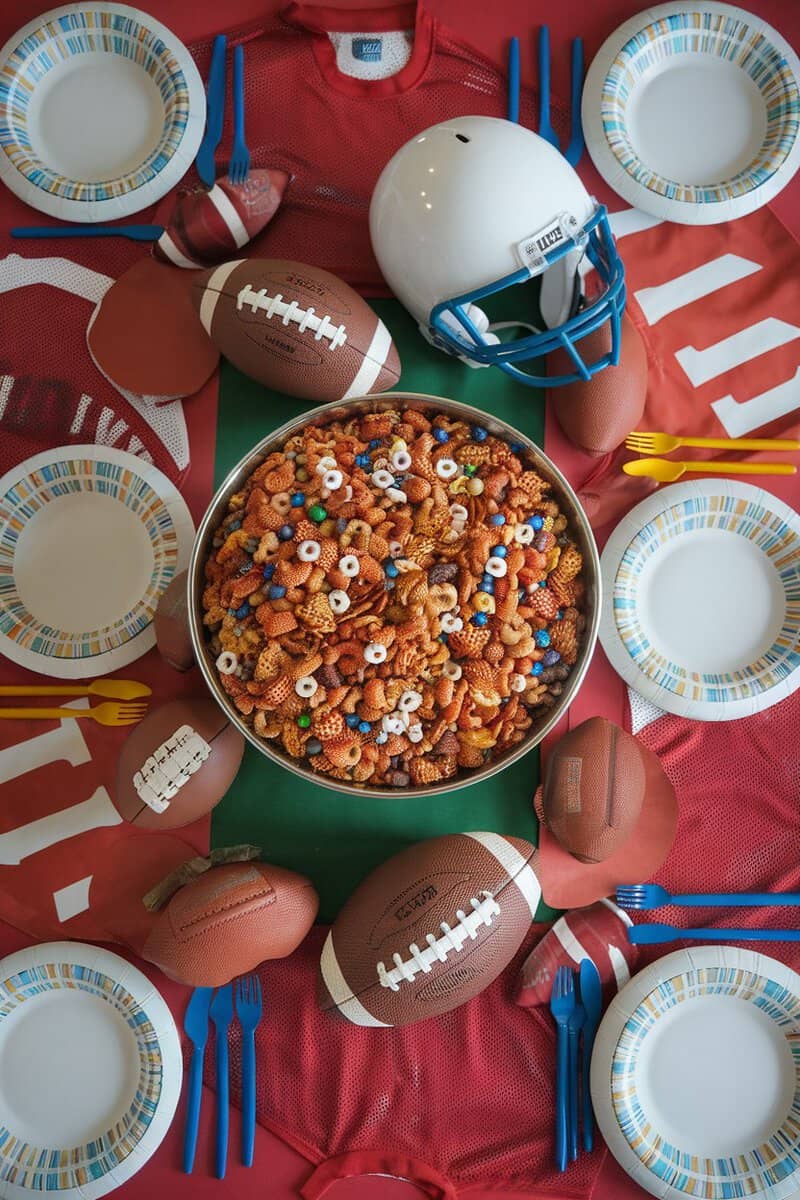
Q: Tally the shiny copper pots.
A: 0